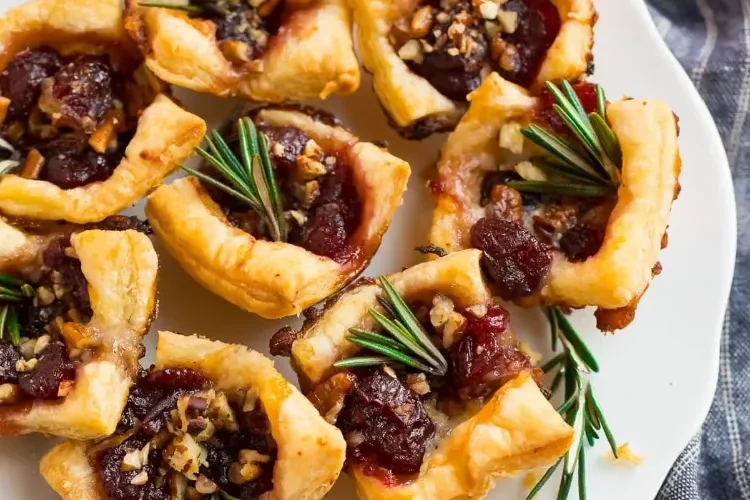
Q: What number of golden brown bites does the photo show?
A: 8